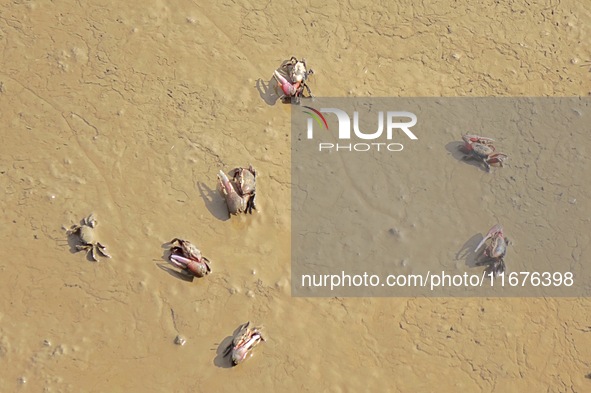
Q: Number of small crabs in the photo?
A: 7